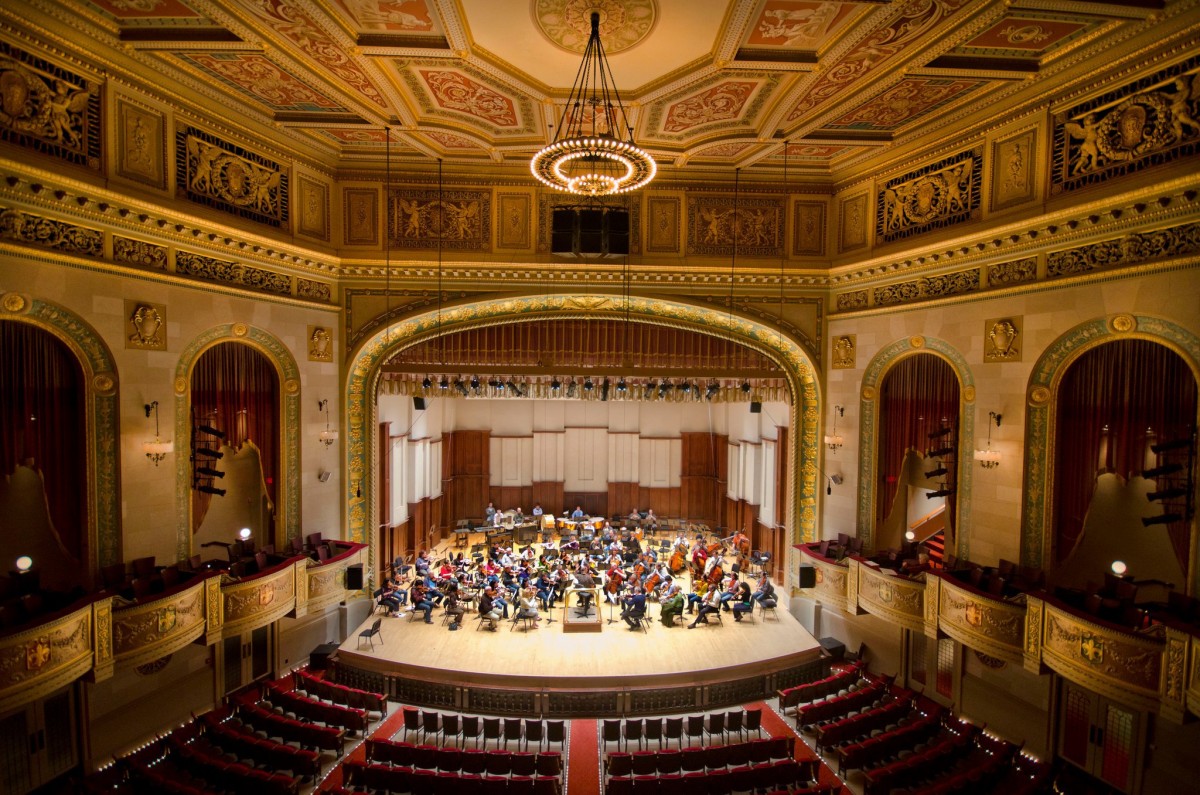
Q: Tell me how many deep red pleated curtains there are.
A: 4